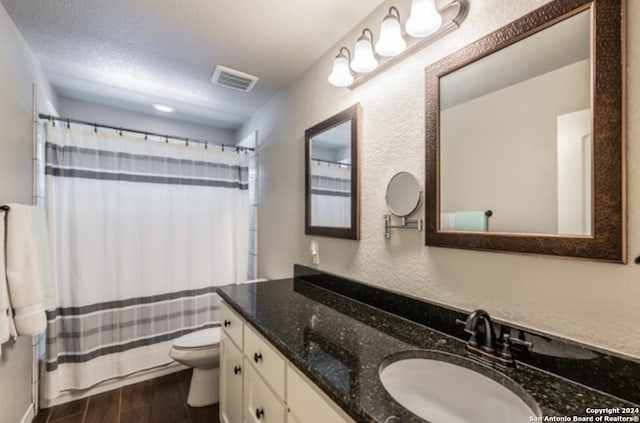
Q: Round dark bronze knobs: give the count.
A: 4